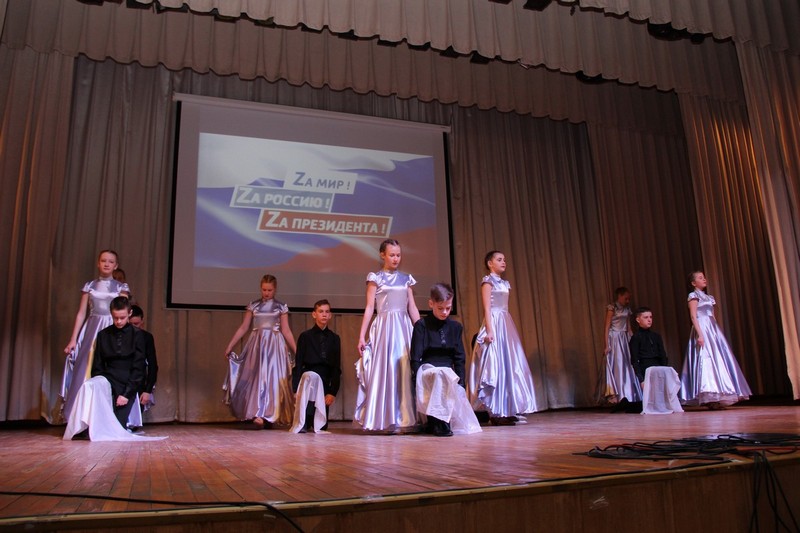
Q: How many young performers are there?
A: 12